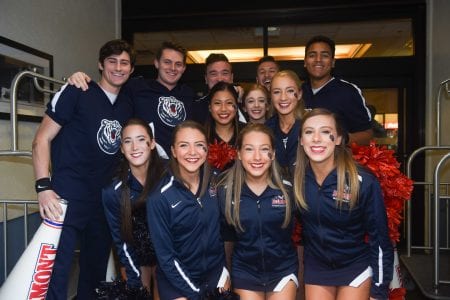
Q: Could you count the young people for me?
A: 12